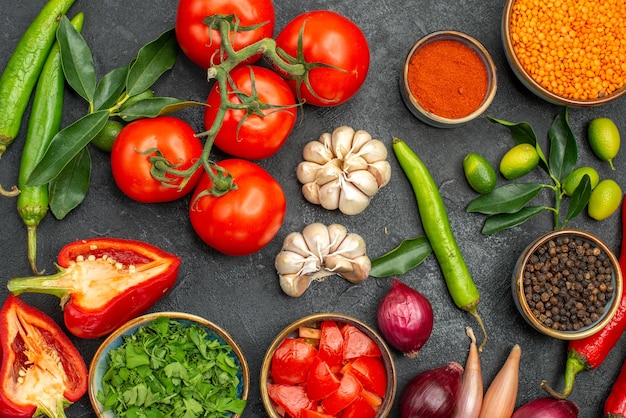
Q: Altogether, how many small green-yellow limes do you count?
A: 5